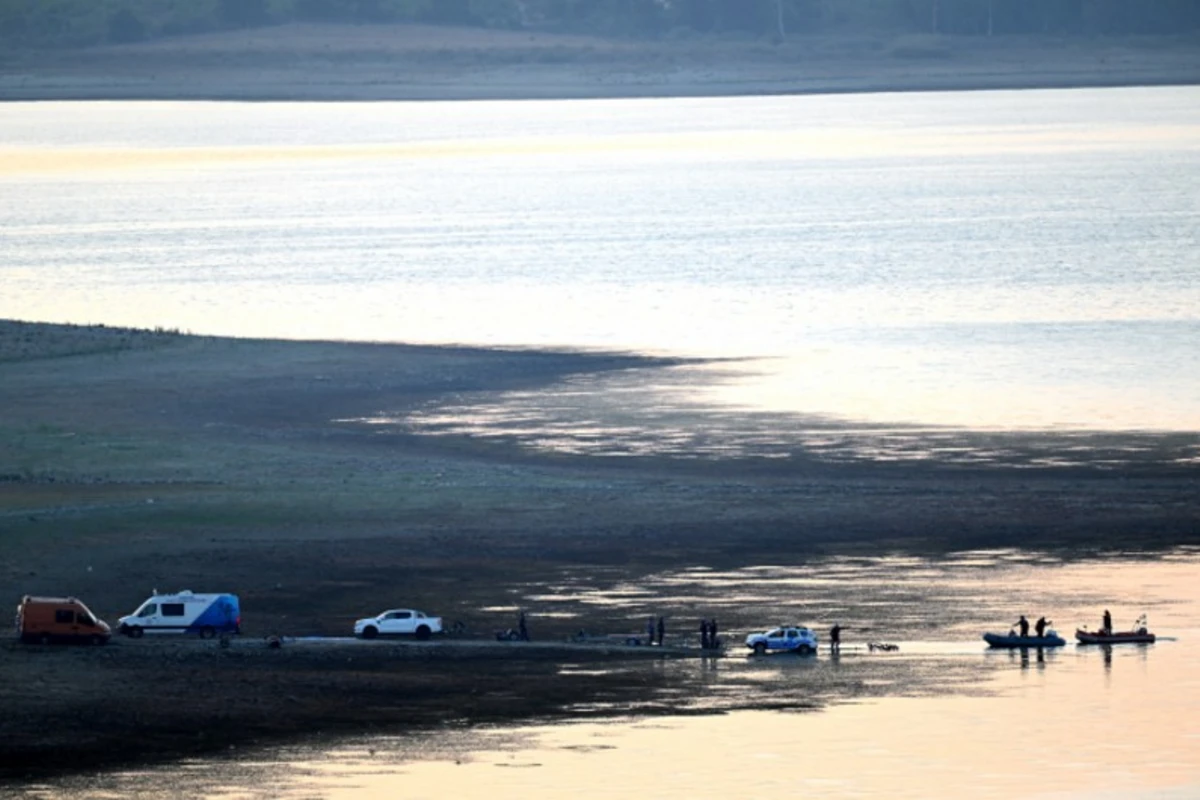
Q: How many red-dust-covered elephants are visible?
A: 0